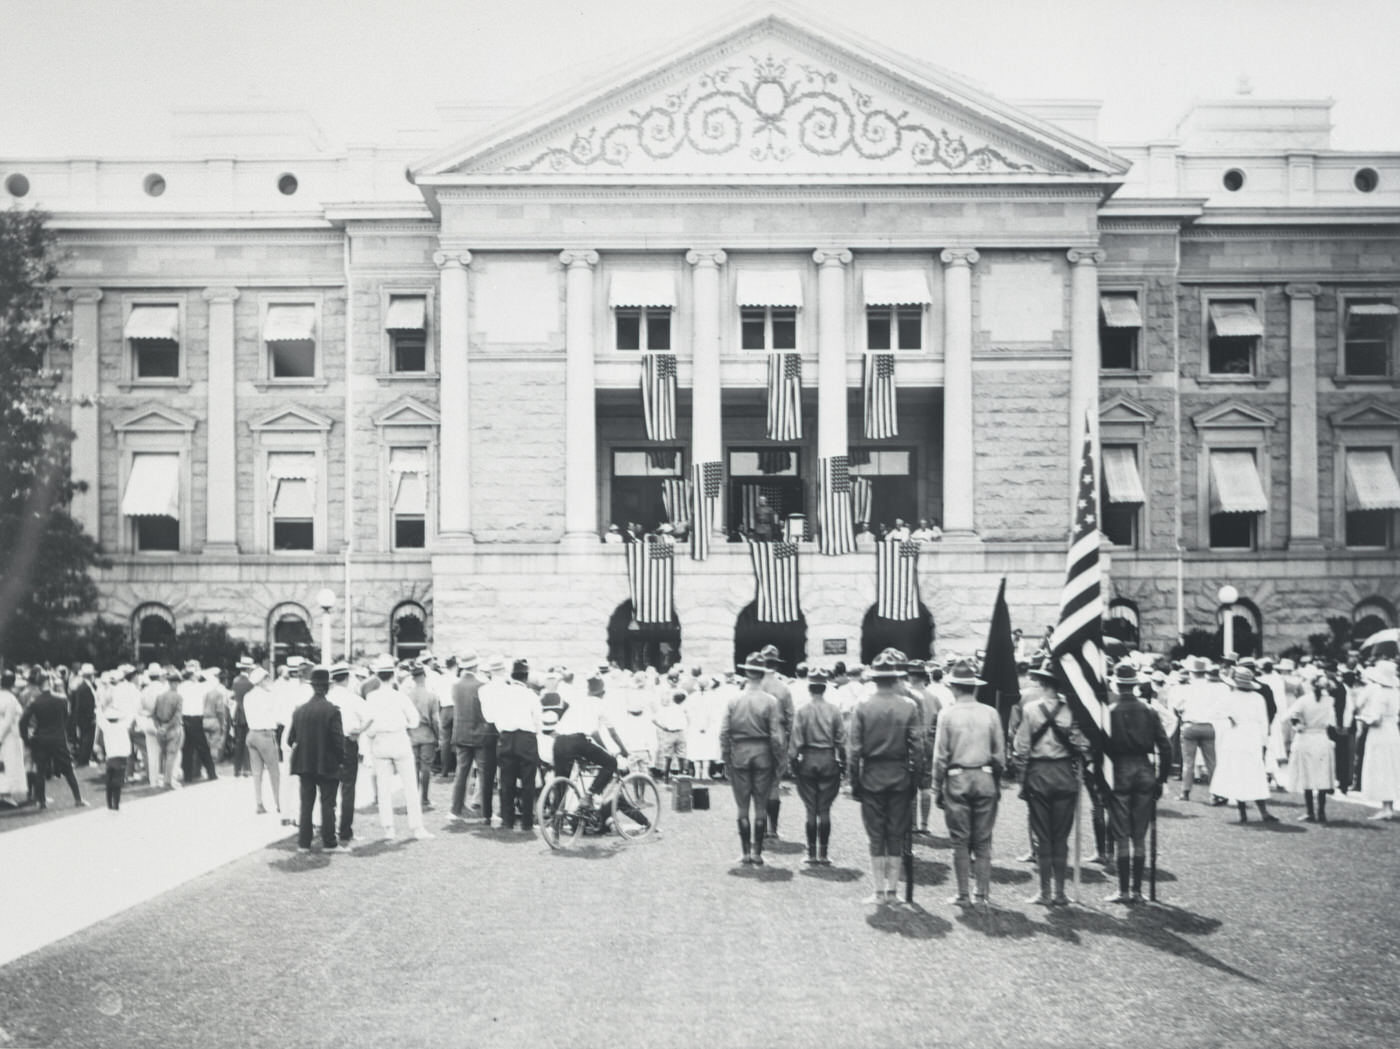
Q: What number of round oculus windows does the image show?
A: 5